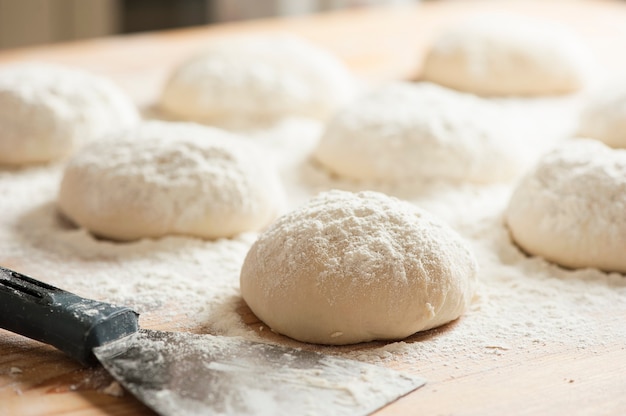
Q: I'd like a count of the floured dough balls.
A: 8